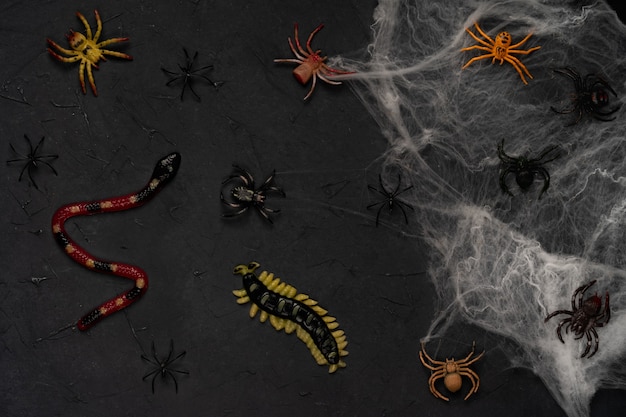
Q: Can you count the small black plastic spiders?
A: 4